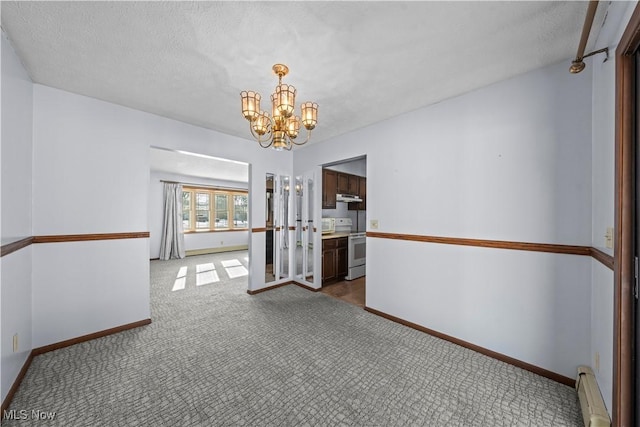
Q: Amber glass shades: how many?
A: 6